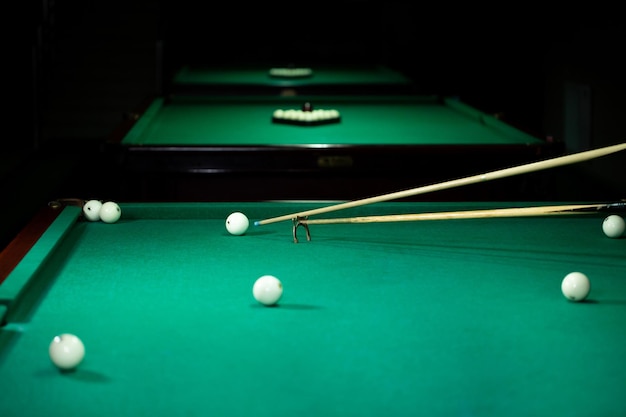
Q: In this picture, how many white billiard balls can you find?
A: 7